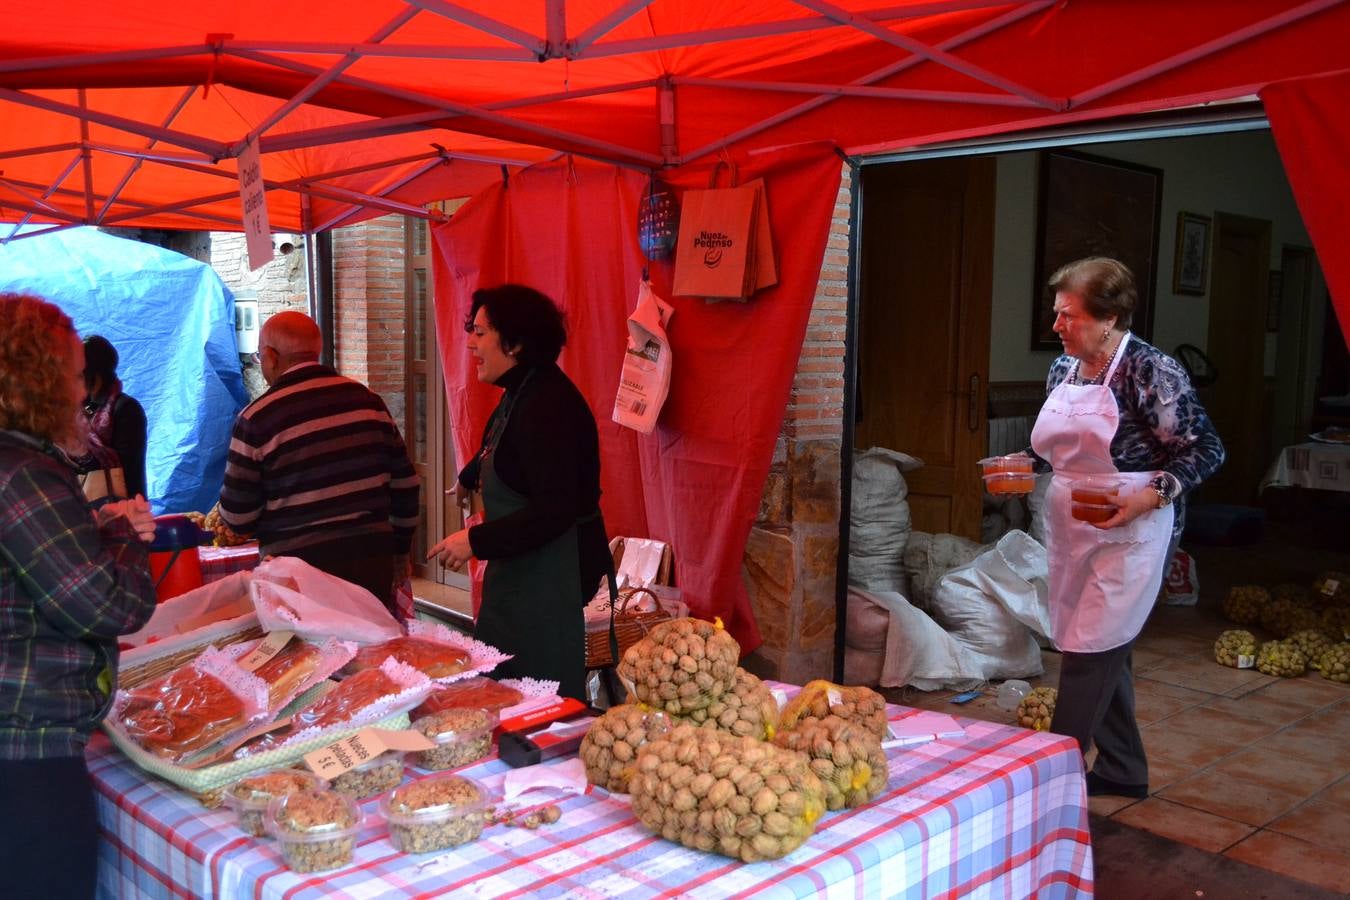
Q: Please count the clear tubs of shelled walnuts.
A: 5